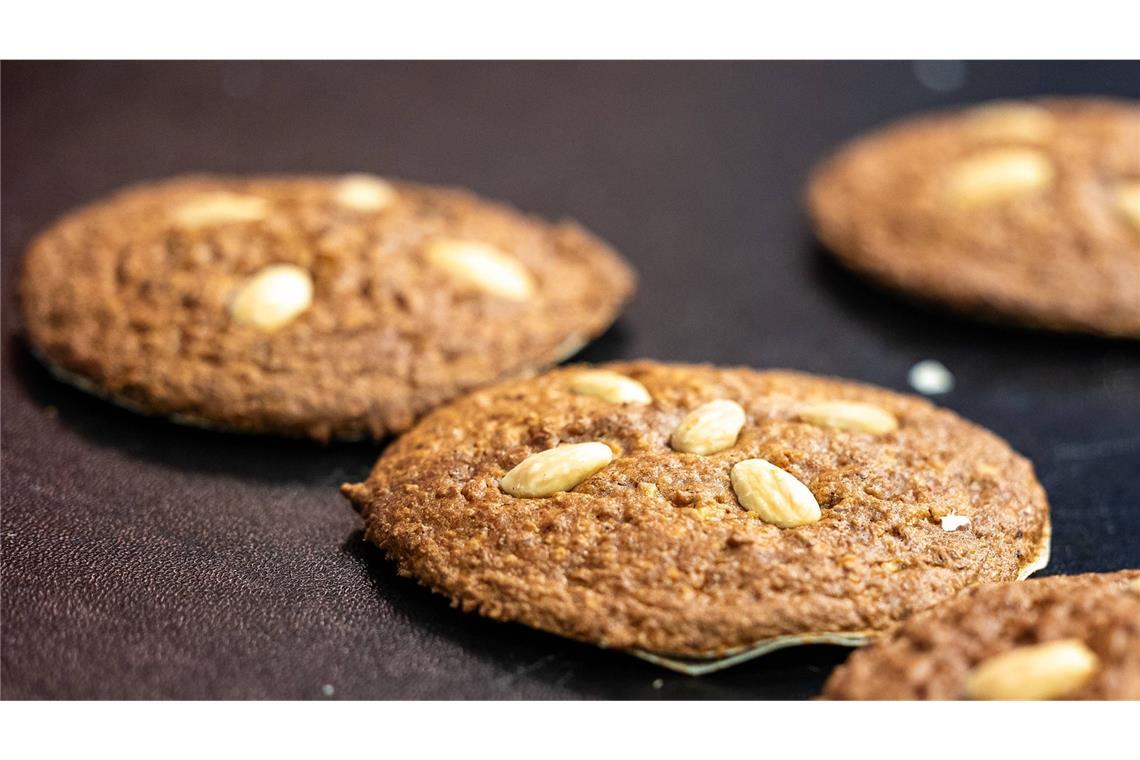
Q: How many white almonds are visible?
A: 13